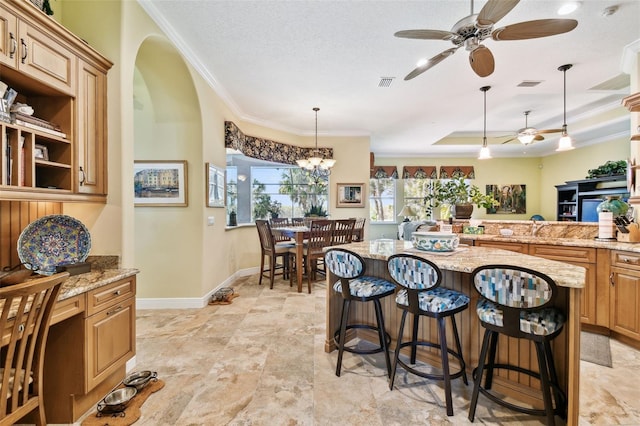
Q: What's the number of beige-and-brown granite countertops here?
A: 3